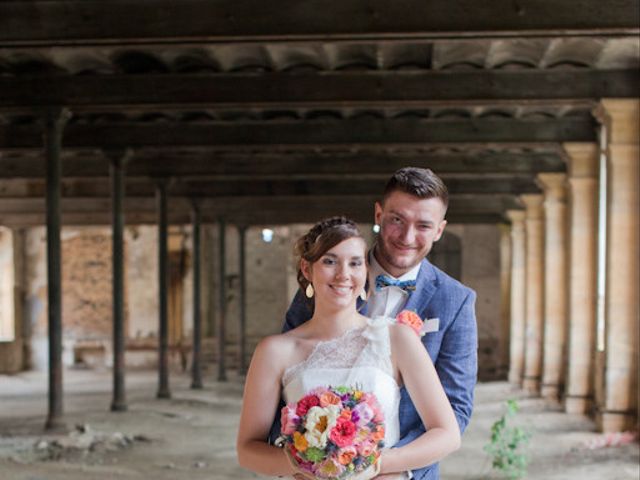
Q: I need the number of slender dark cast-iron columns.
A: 6